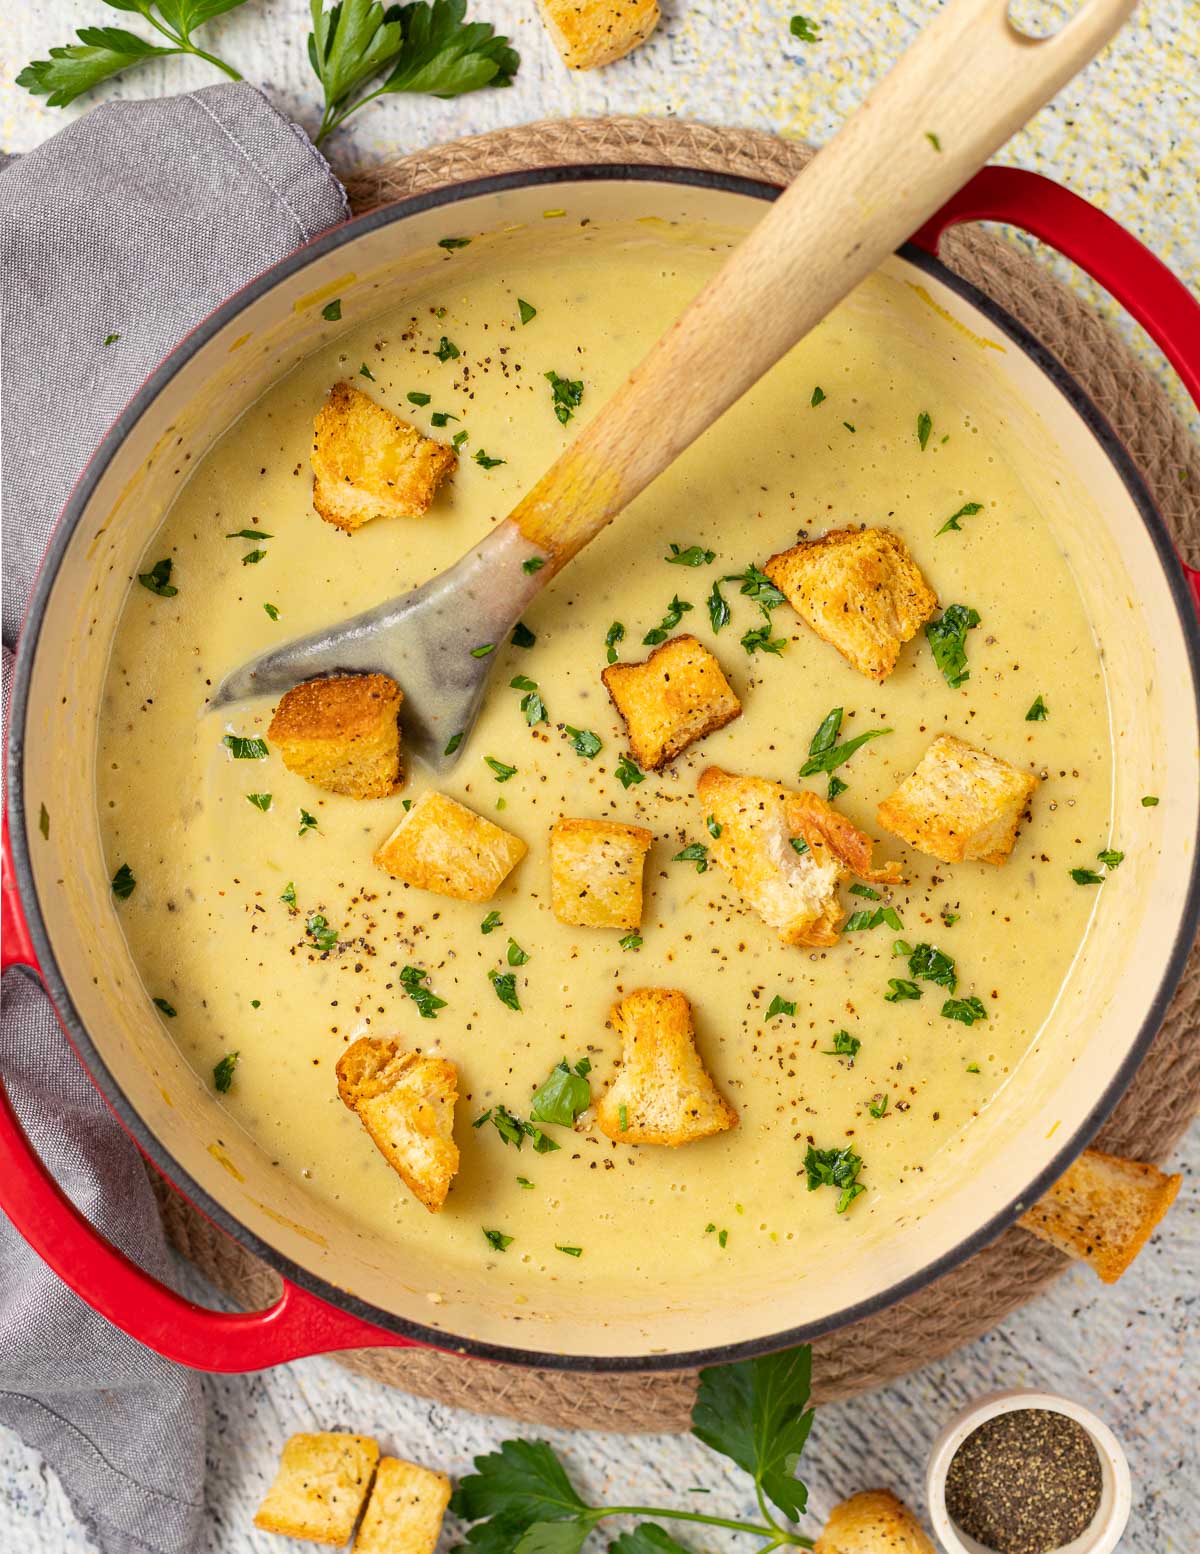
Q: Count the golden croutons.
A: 15